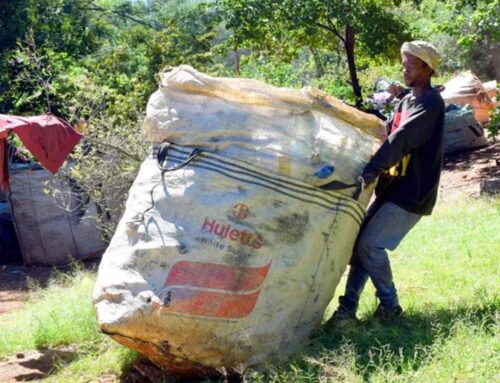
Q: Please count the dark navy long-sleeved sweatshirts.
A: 1